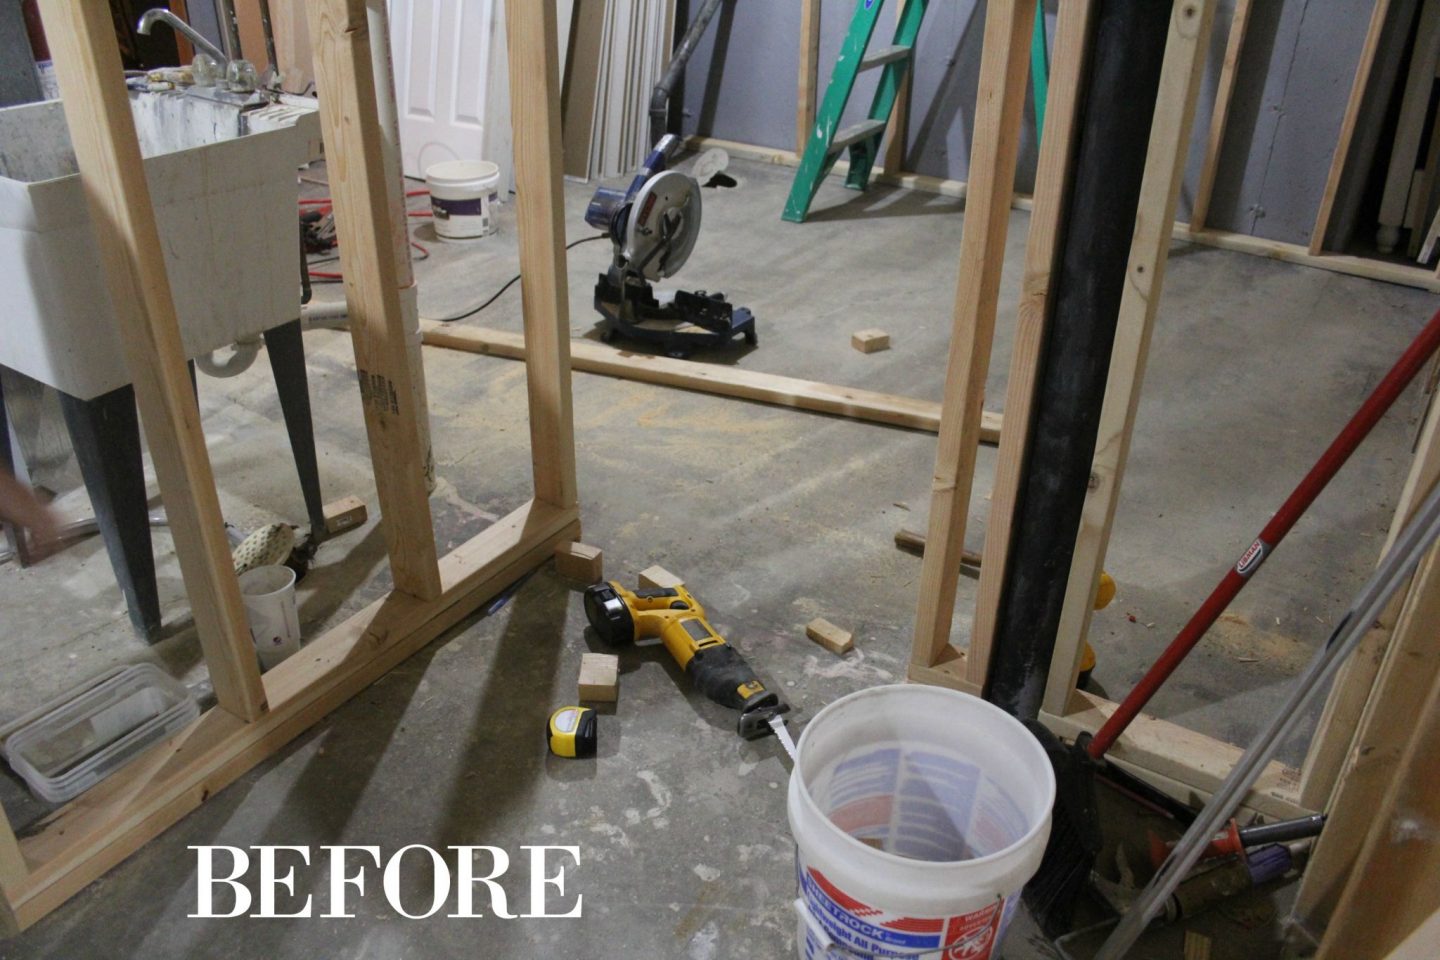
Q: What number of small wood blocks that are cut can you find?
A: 6